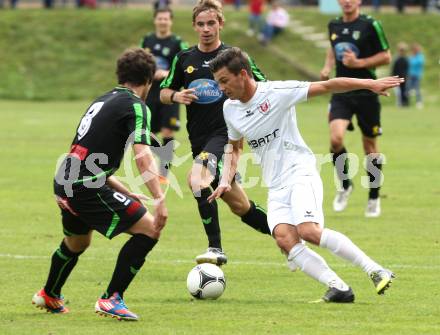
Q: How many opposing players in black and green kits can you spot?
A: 4